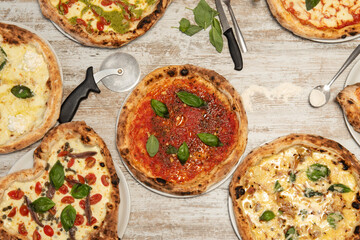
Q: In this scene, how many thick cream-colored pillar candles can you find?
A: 0